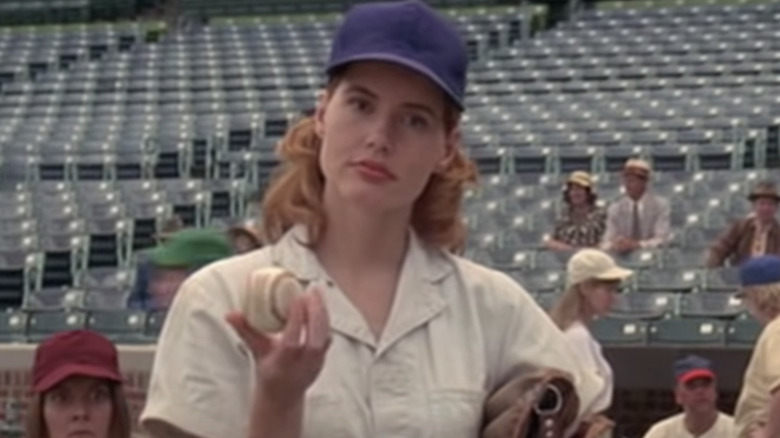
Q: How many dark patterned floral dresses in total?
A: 1